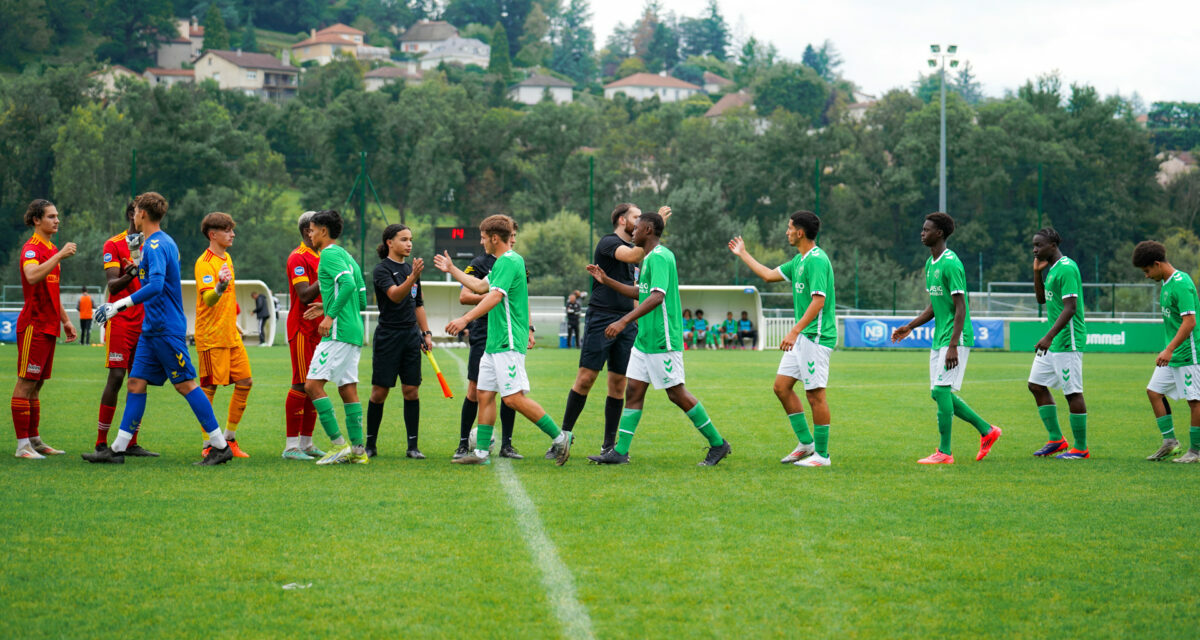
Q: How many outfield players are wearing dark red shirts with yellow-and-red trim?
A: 3